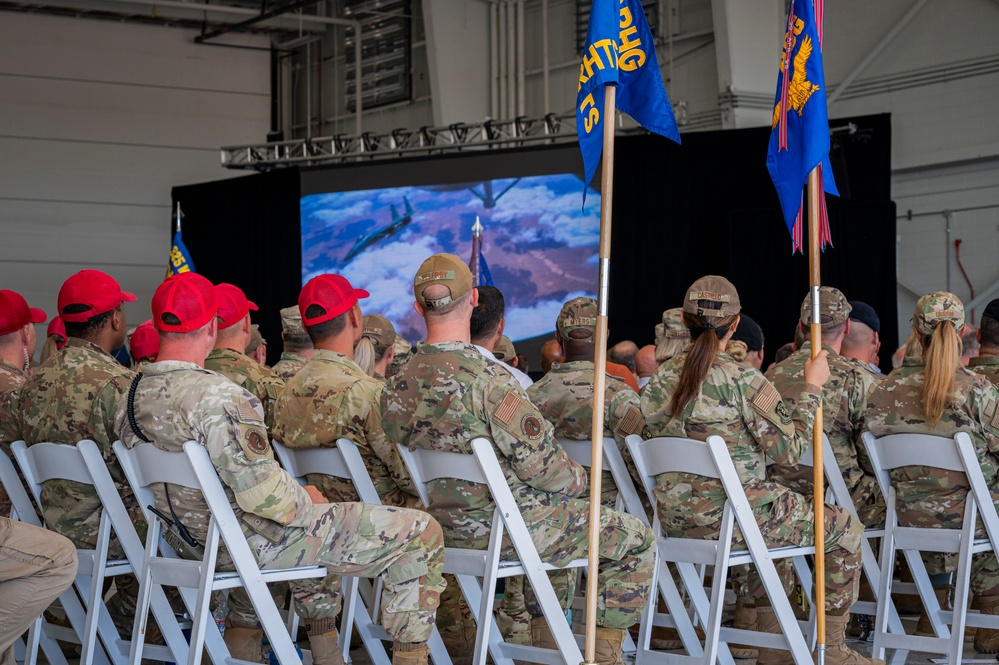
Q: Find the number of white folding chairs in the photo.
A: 9